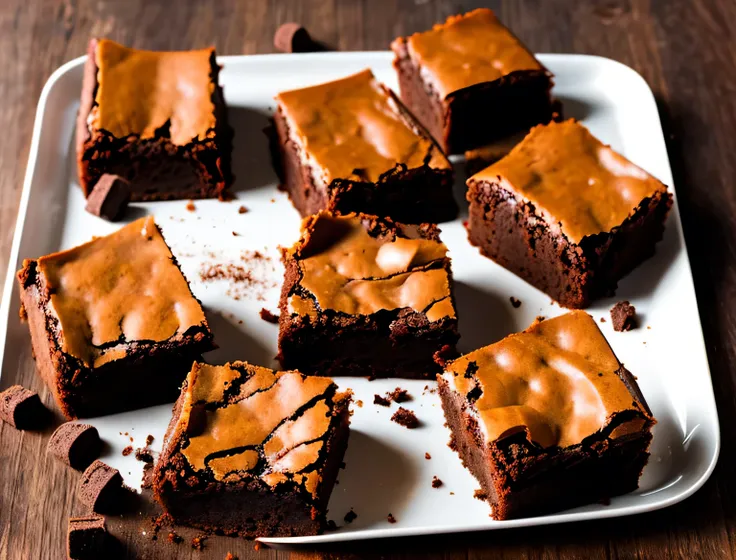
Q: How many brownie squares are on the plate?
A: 8